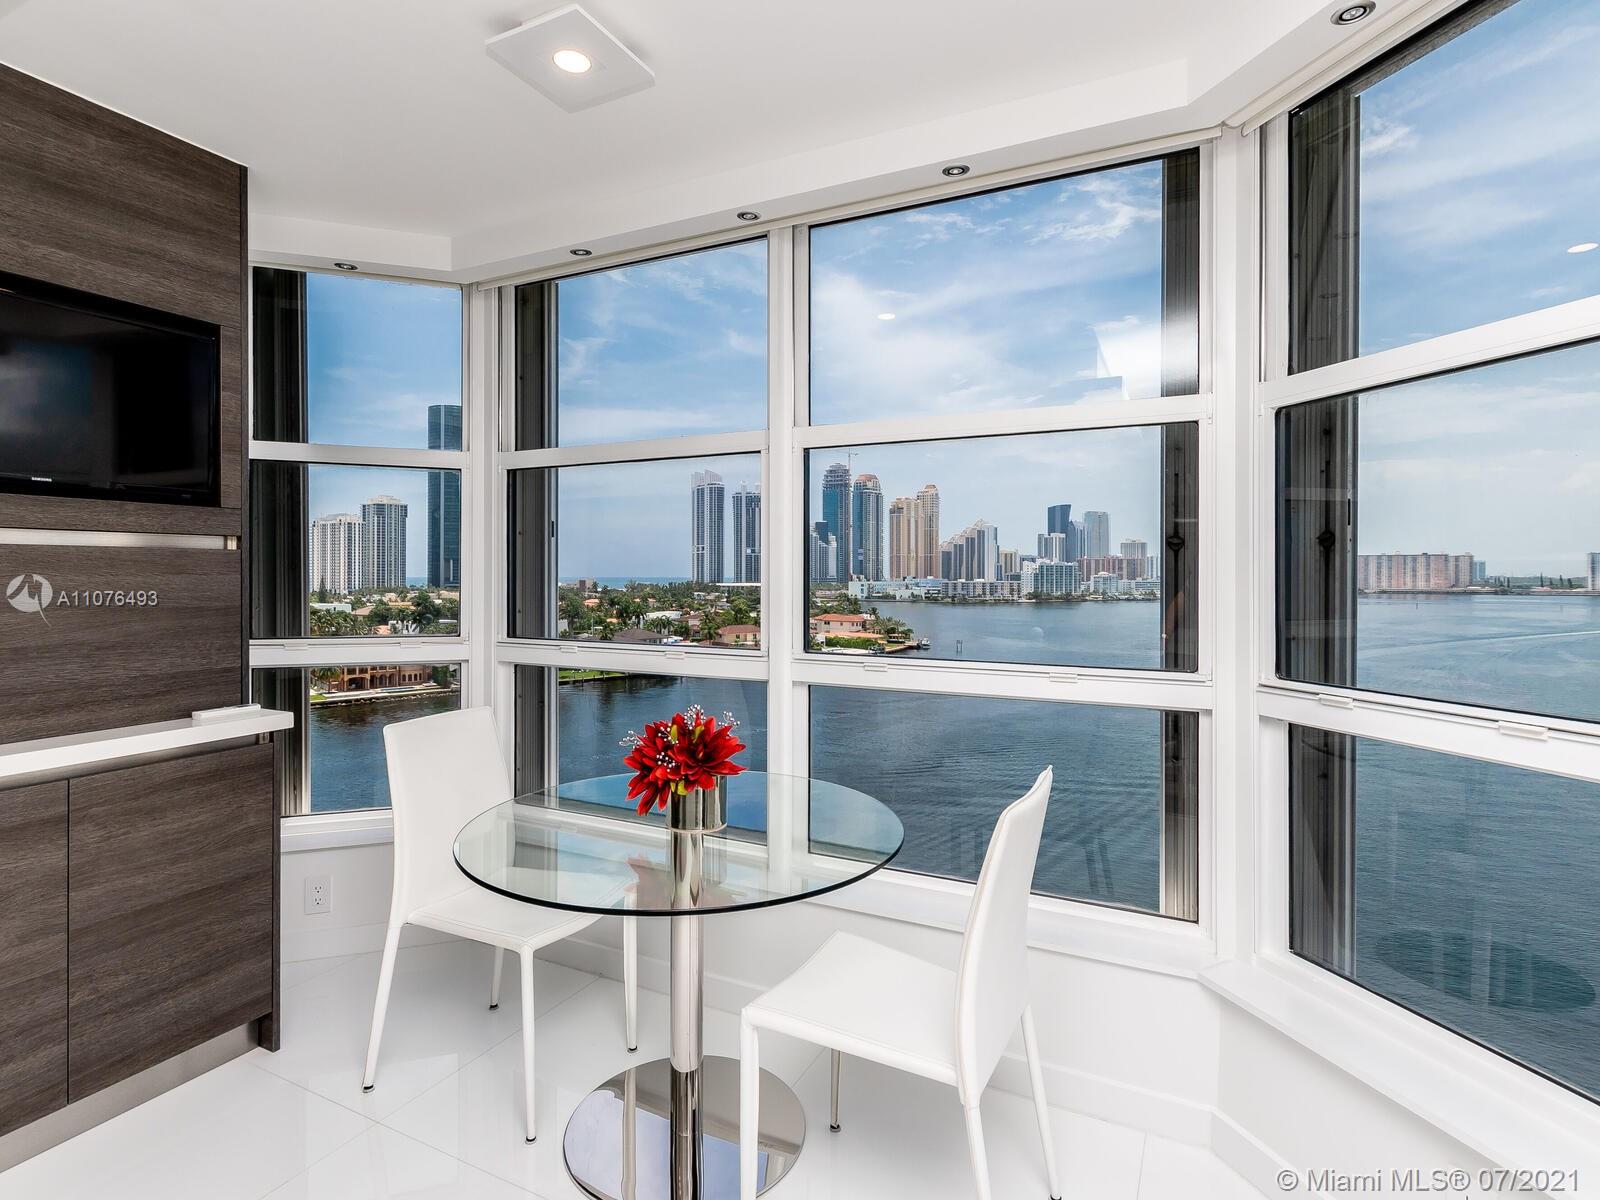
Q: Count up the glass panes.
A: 12